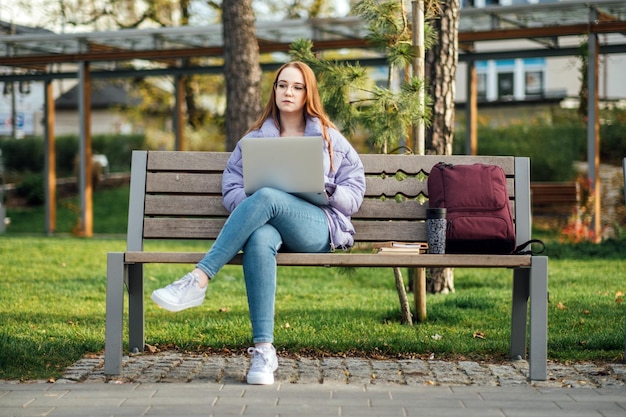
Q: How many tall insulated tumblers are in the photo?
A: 1